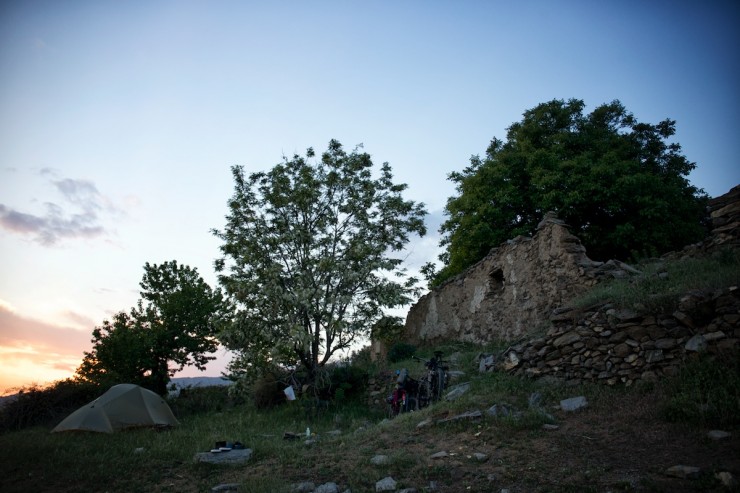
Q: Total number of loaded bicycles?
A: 2